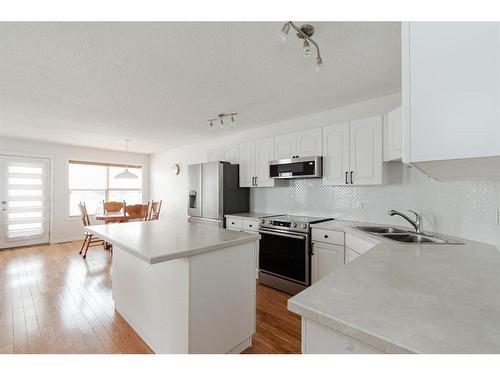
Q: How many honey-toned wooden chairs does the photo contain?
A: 4